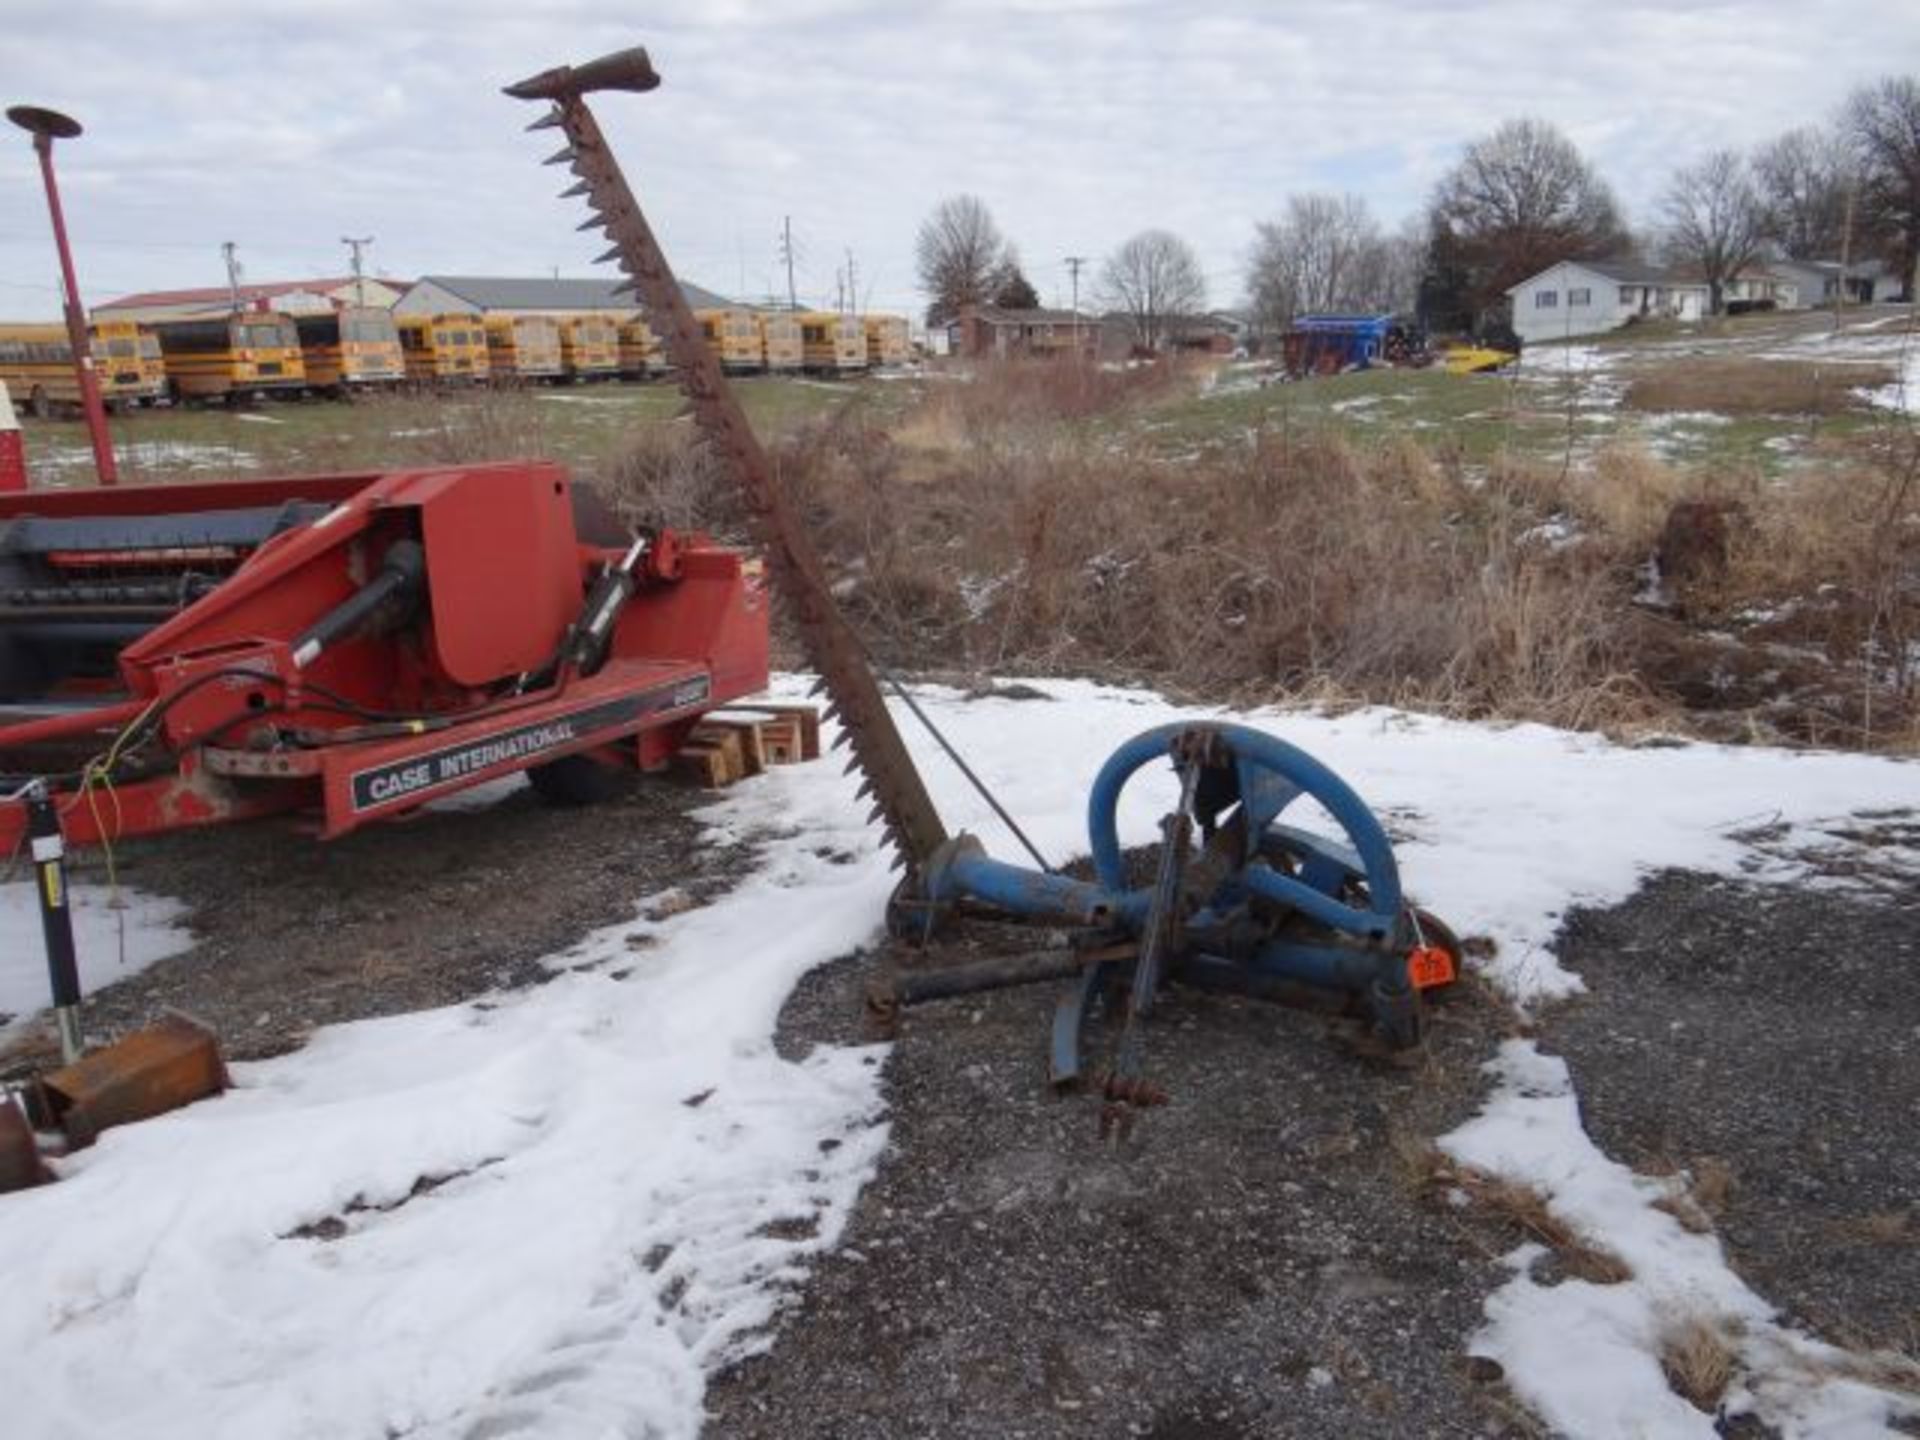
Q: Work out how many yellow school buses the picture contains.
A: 11